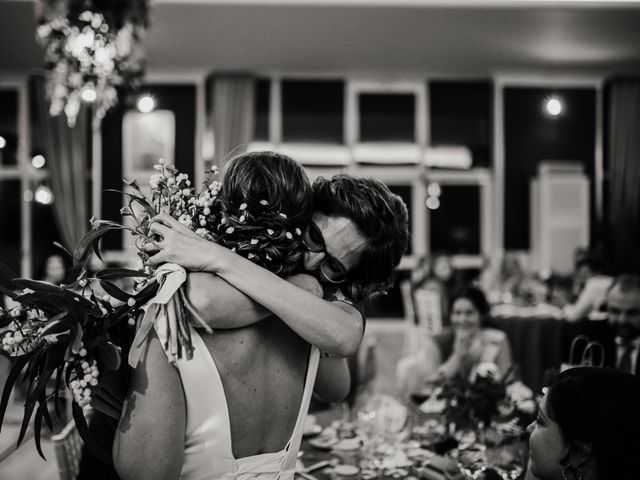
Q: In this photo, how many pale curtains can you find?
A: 2